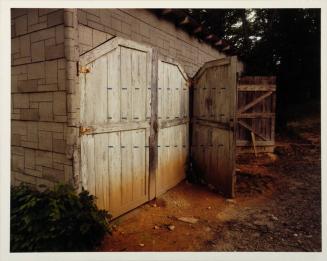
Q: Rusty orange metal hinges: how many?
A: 2